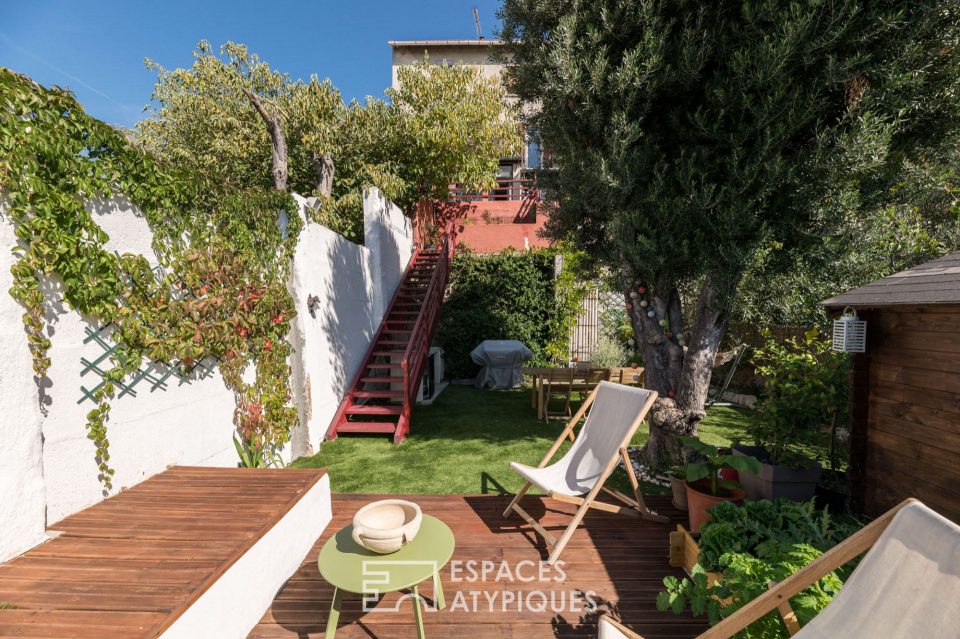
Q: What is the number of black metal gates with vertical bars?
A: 0